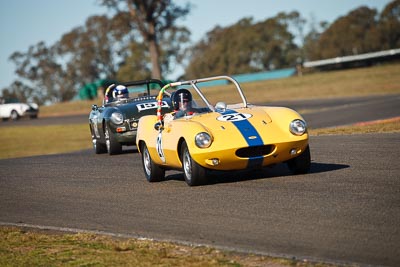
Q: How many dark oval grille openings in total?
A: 1